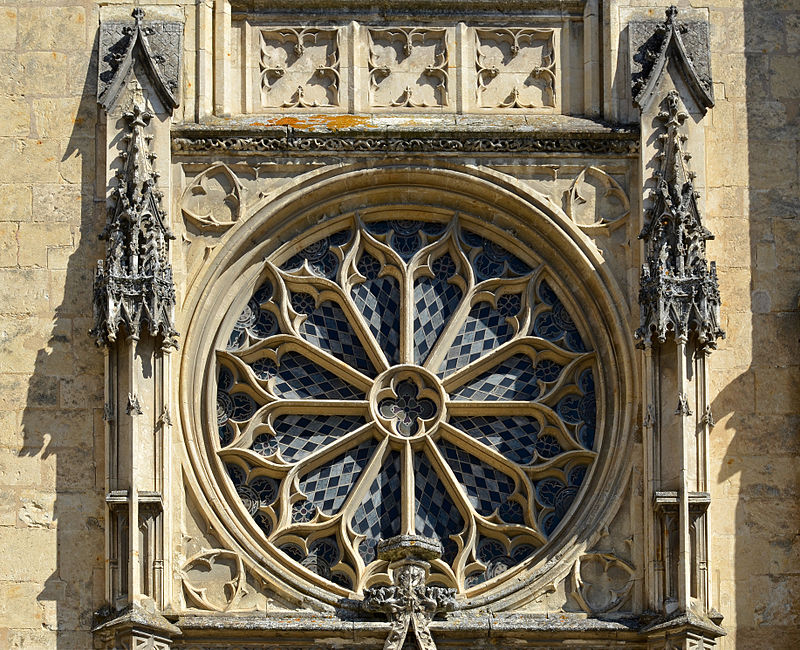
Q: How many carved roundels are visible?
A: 4